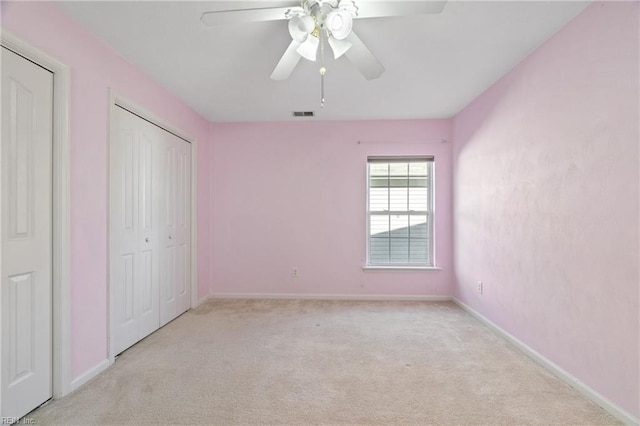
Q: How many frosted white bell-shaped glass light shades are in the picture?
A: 4